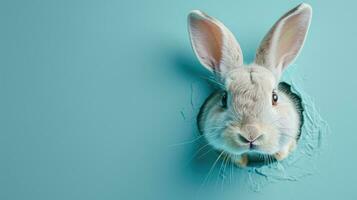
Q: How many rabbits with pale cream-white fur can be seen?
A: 1